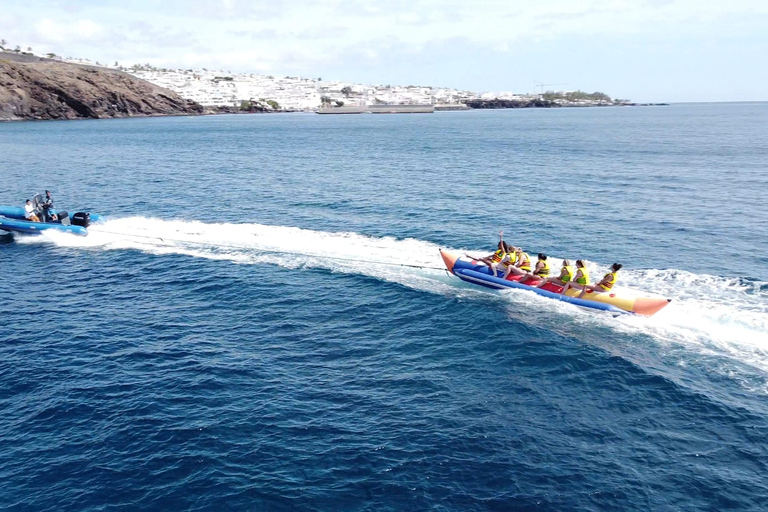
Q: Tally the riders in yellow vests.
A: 7